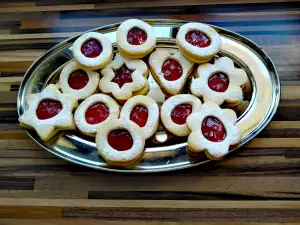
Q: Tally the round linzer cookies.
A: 8